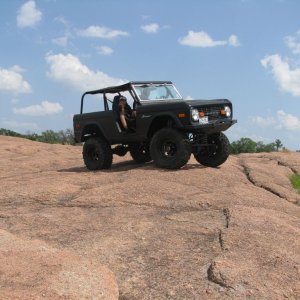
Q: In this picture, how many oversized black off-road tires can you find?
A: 4